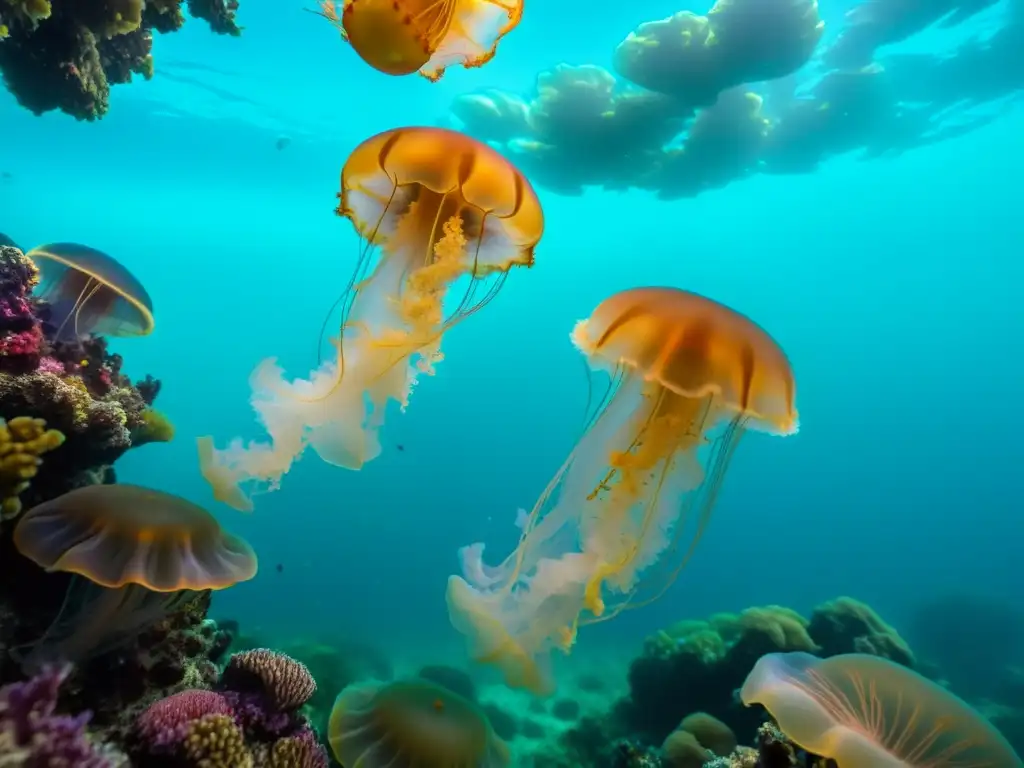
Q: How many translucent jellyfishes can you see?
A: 7